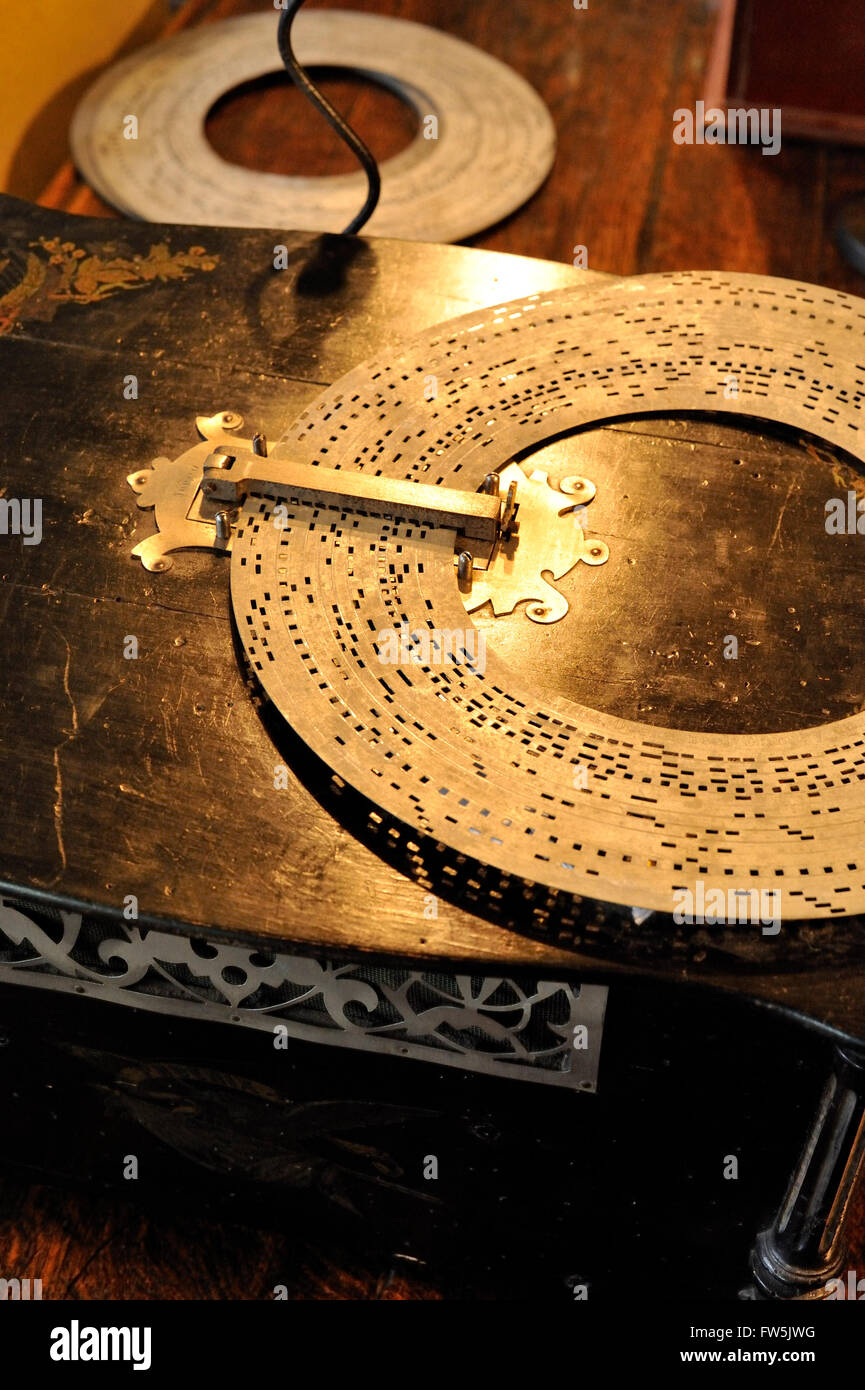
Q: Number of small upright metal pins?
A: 4